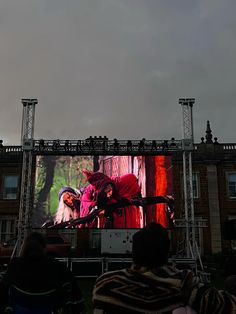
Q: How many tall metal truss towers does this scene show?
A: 2